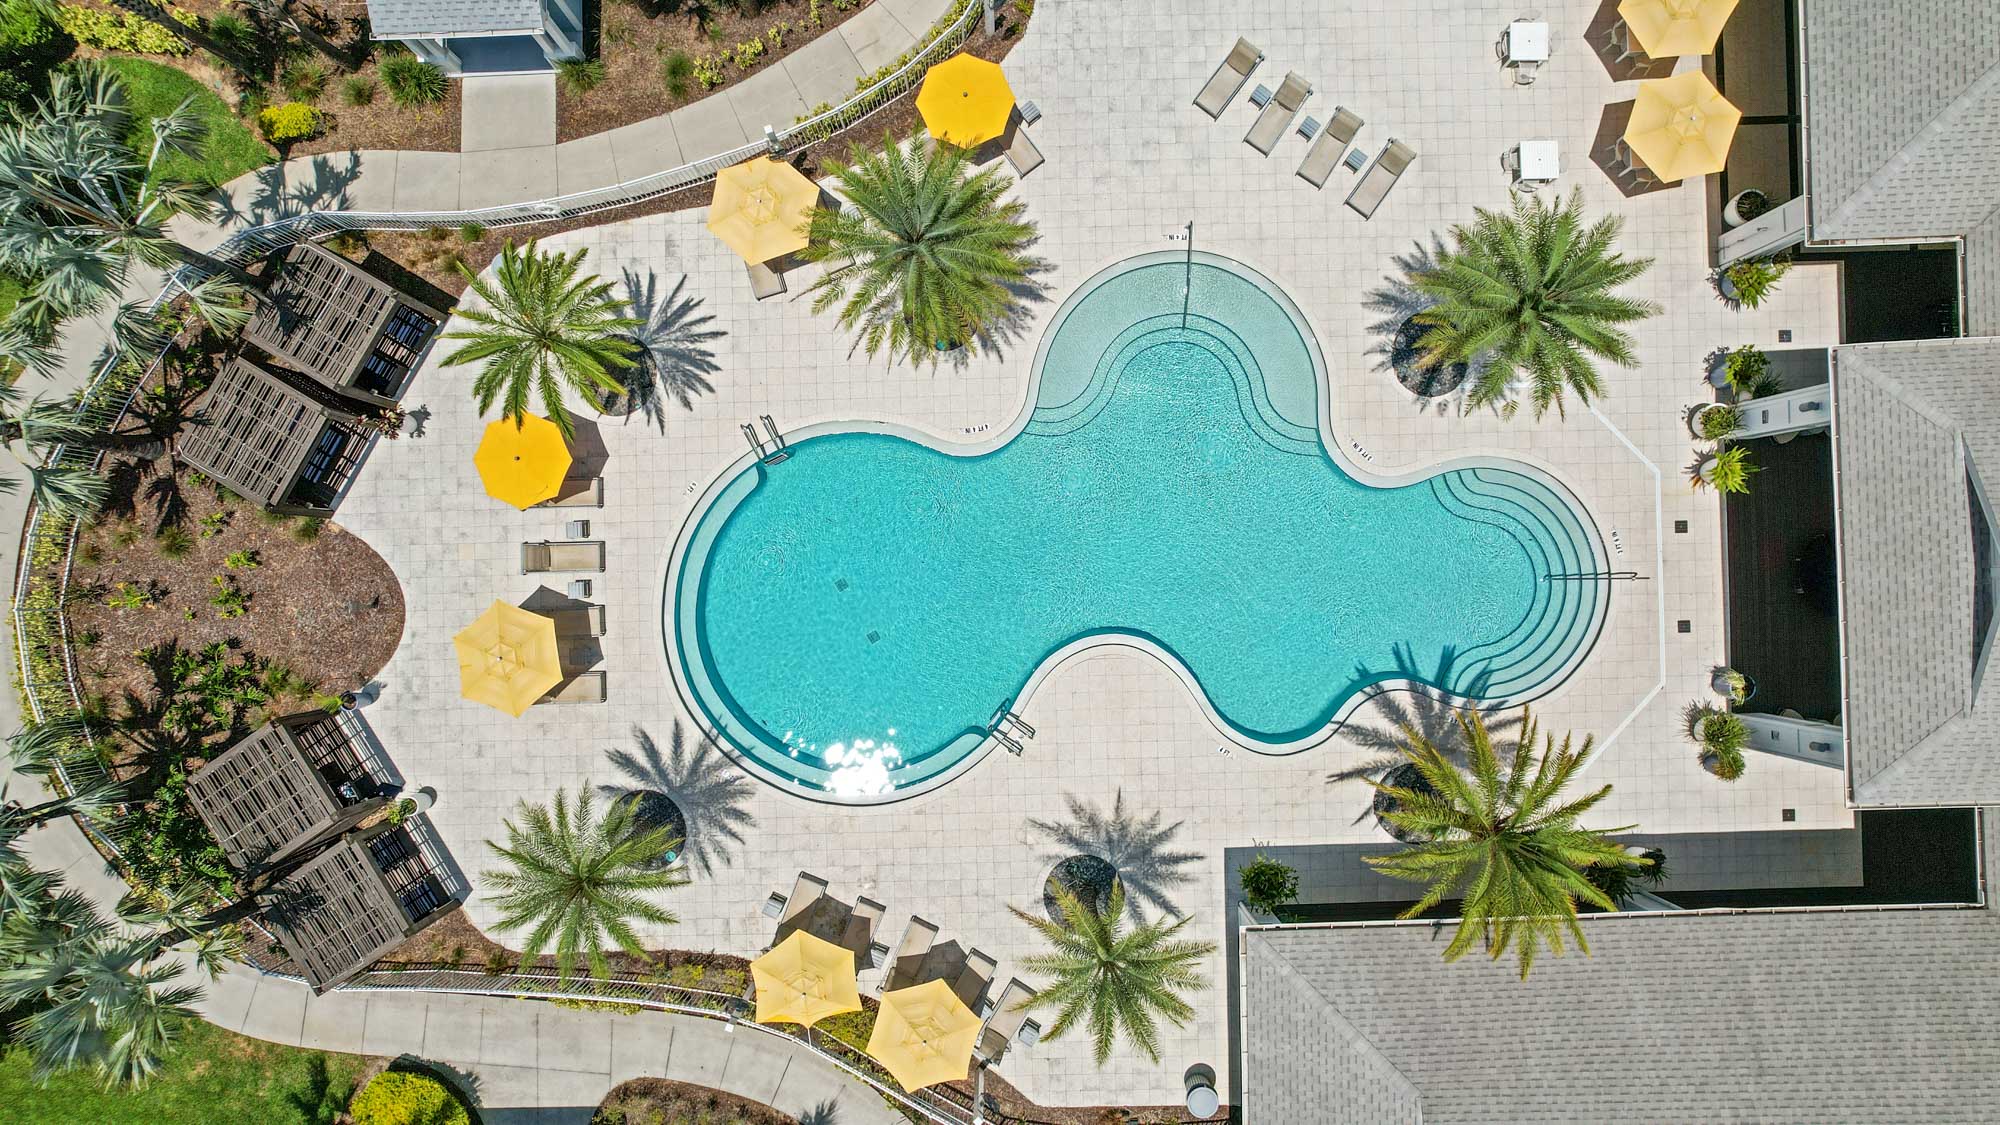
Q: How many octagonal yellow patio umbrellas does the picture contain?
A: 2